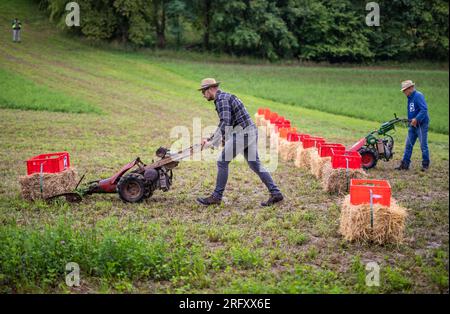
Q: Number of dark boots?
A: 4